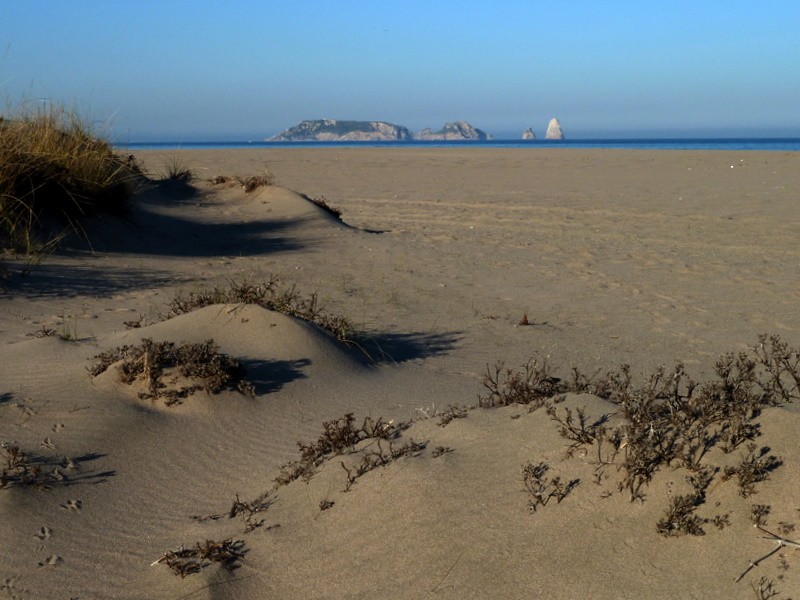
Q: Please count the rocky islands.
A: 4